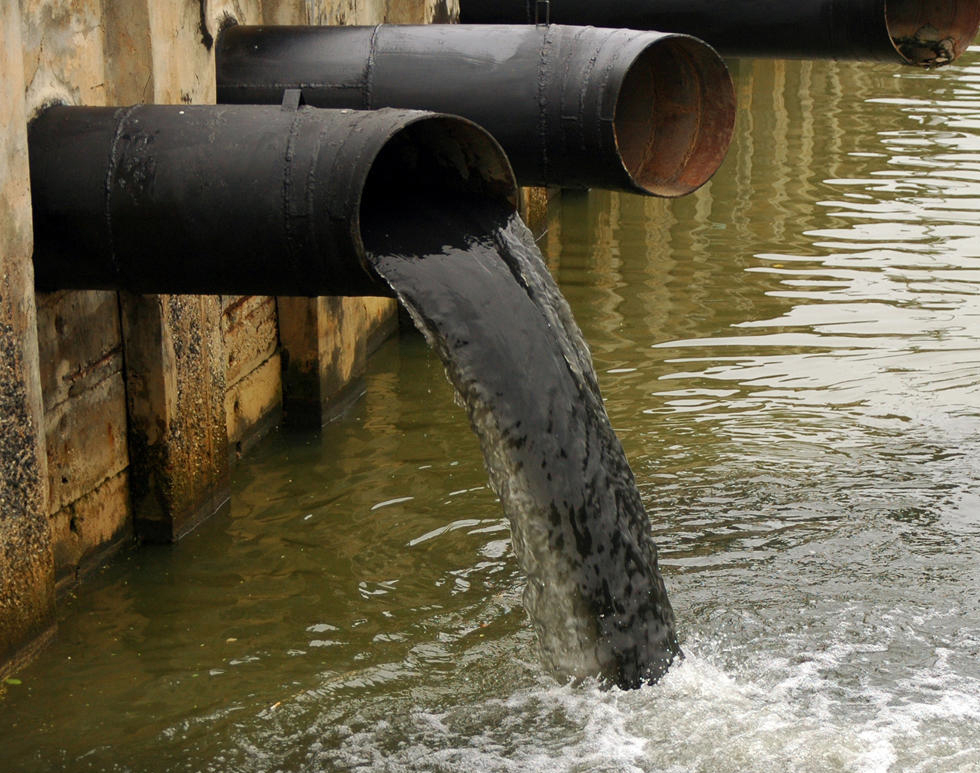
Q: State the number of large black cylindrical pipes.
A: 3